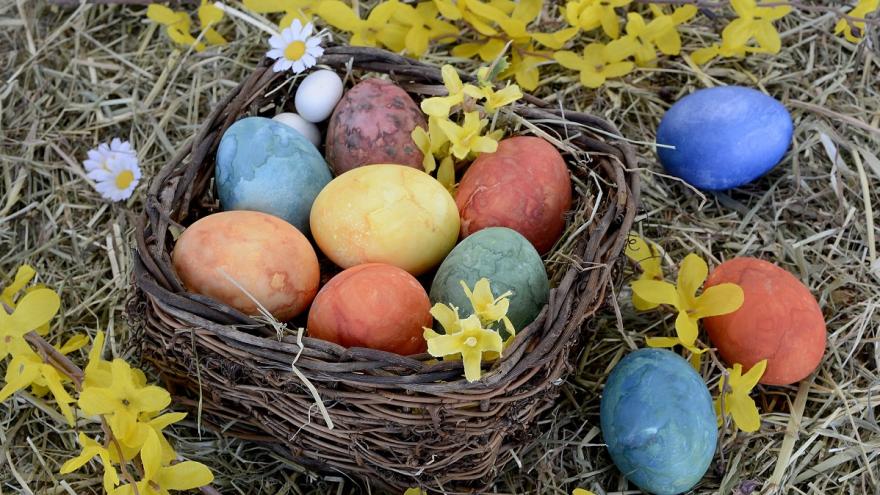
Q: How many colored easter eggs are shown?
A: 10